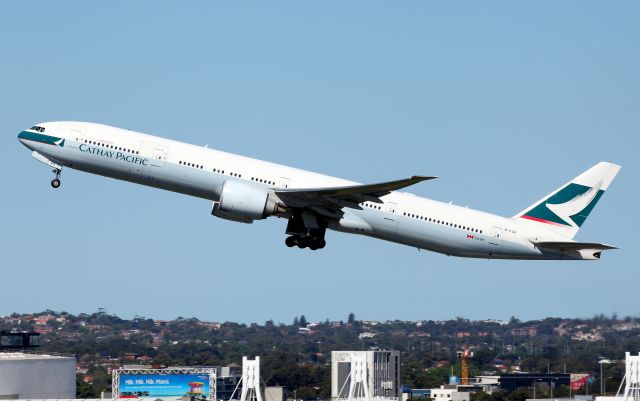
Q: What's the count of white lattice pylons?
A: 3